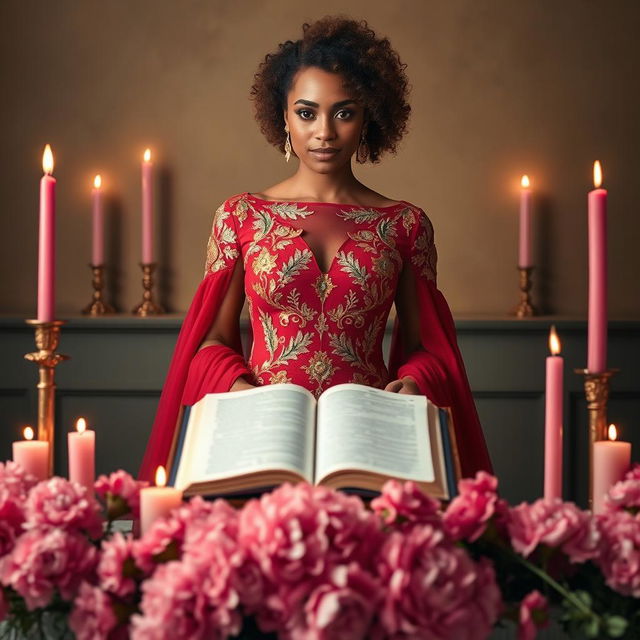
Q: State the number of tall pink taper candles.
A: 6